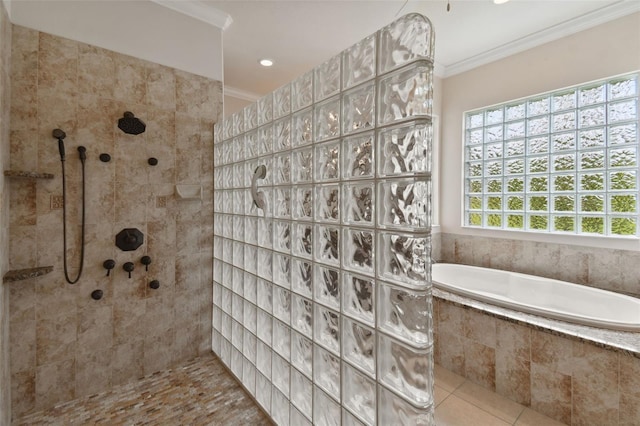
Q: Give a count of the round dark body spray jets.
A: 4